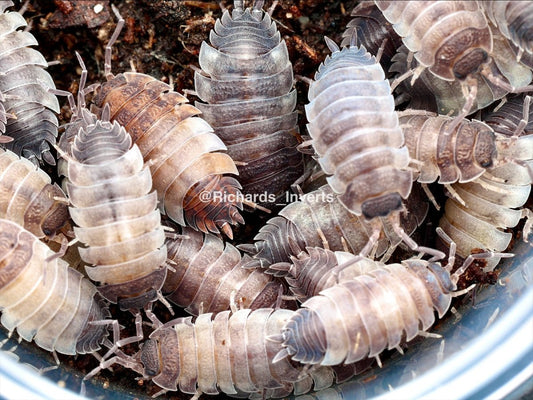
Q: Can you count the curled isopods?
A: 0